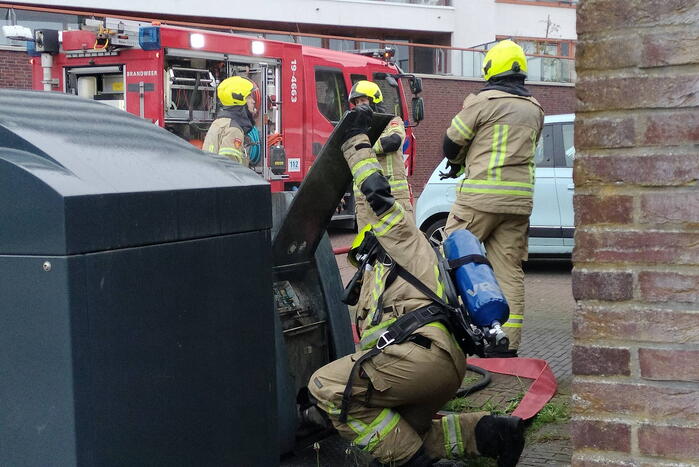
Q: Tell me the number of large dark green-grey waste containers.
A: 2